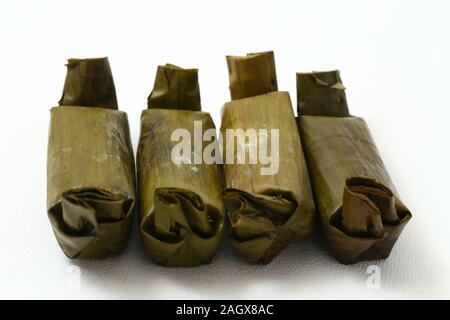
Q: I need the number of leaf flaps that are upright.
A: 4